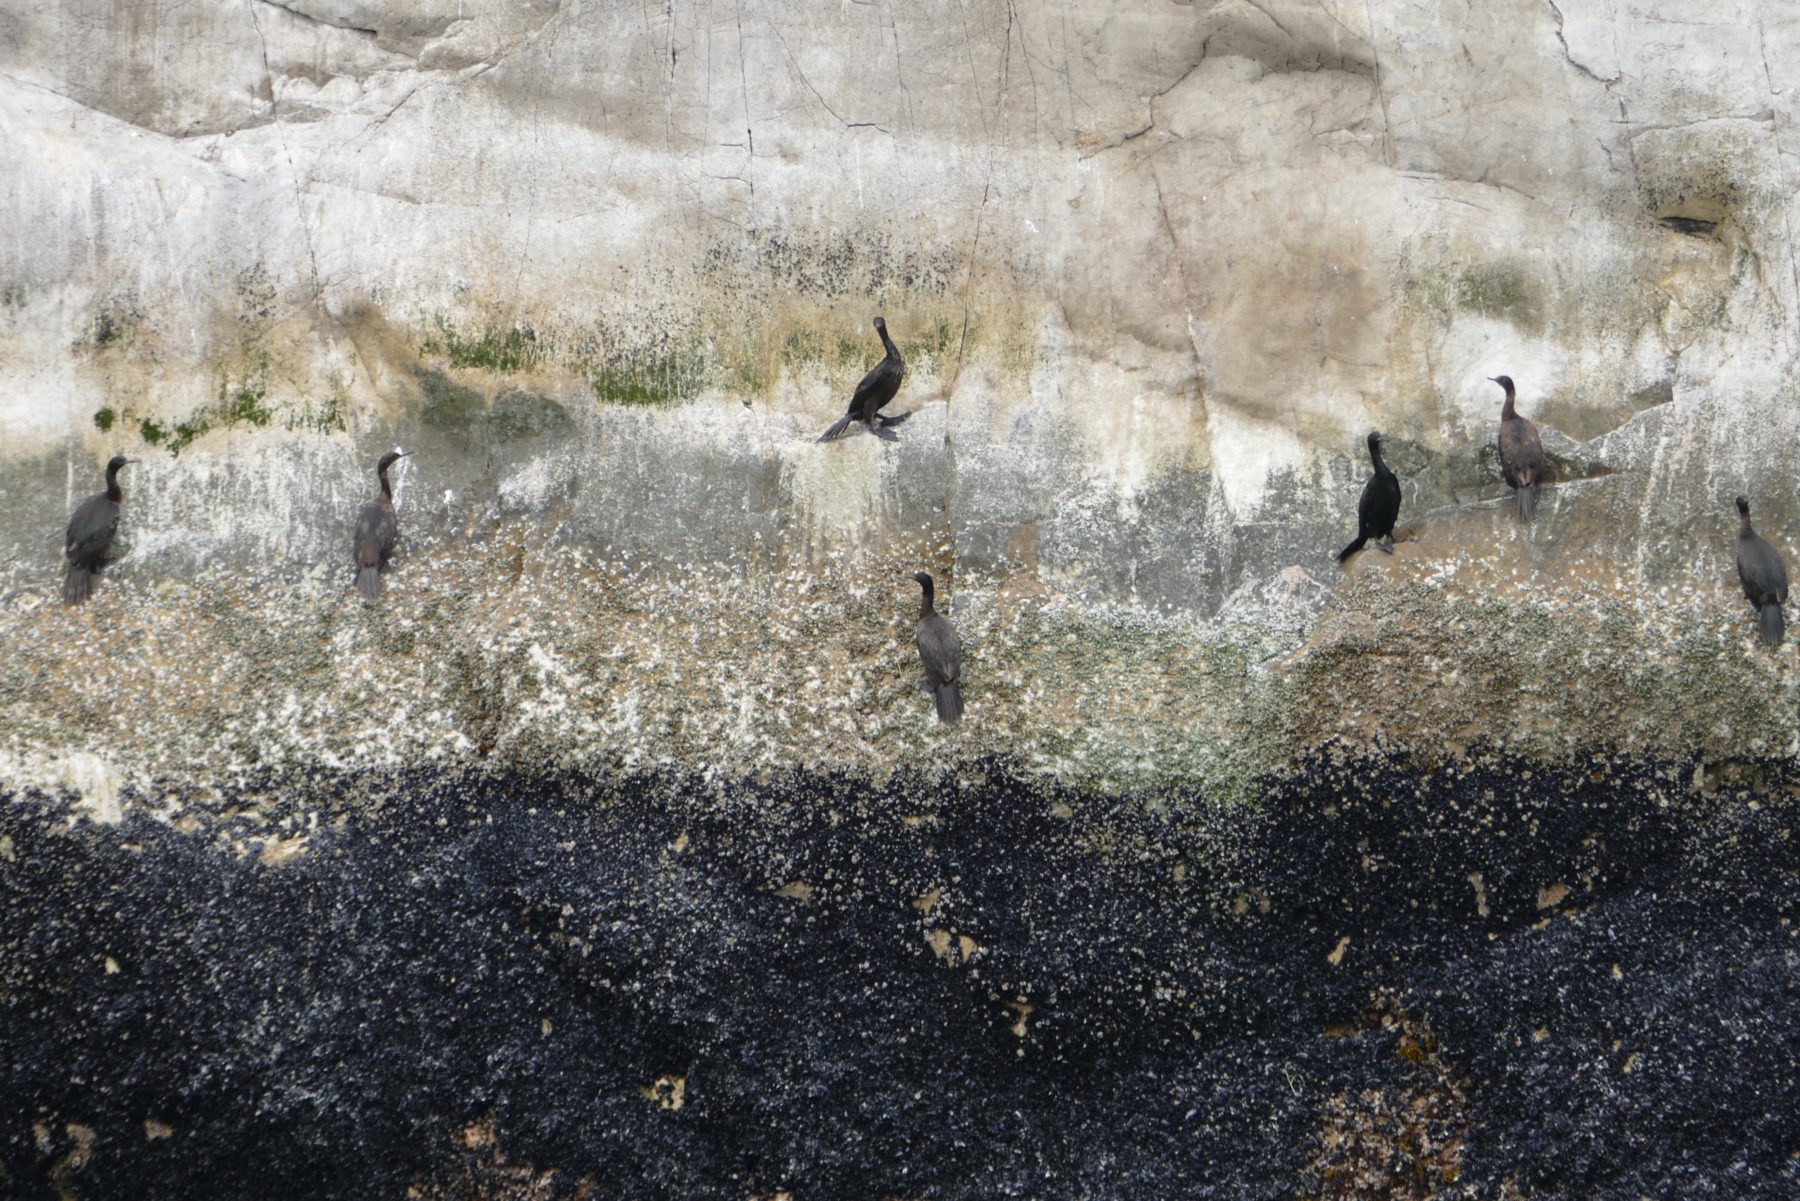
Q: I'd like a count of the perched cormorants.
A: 7